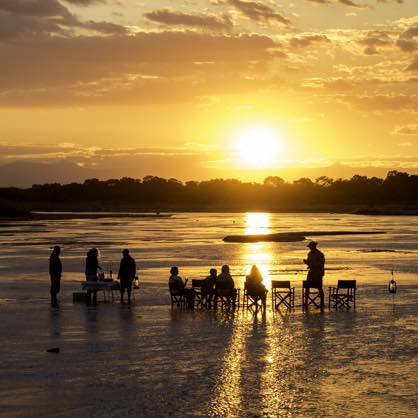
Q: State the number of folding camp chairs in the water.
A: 7